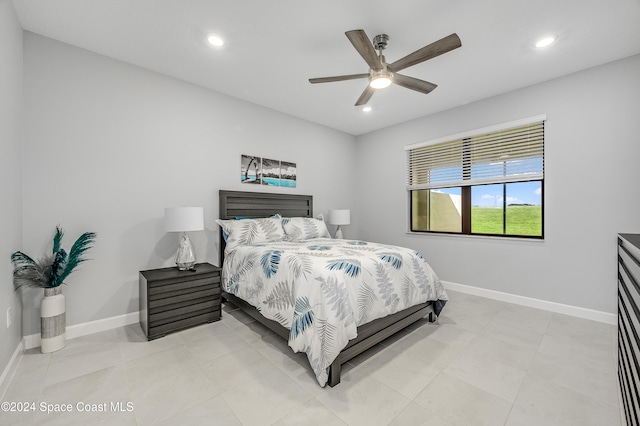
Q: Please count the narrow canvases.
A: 3